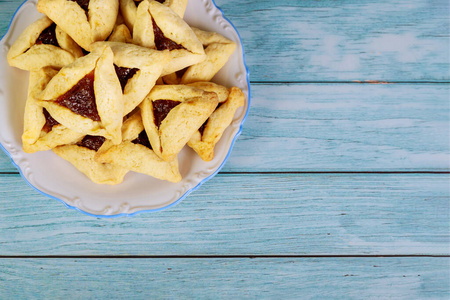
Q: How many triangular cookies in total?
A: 12